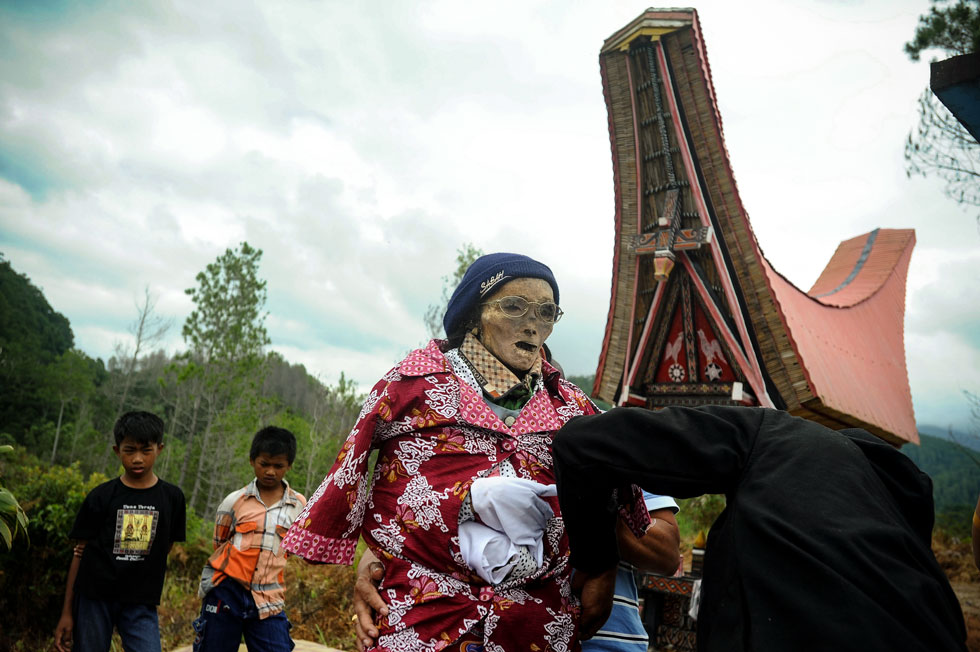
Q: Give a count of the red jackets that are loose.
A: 1